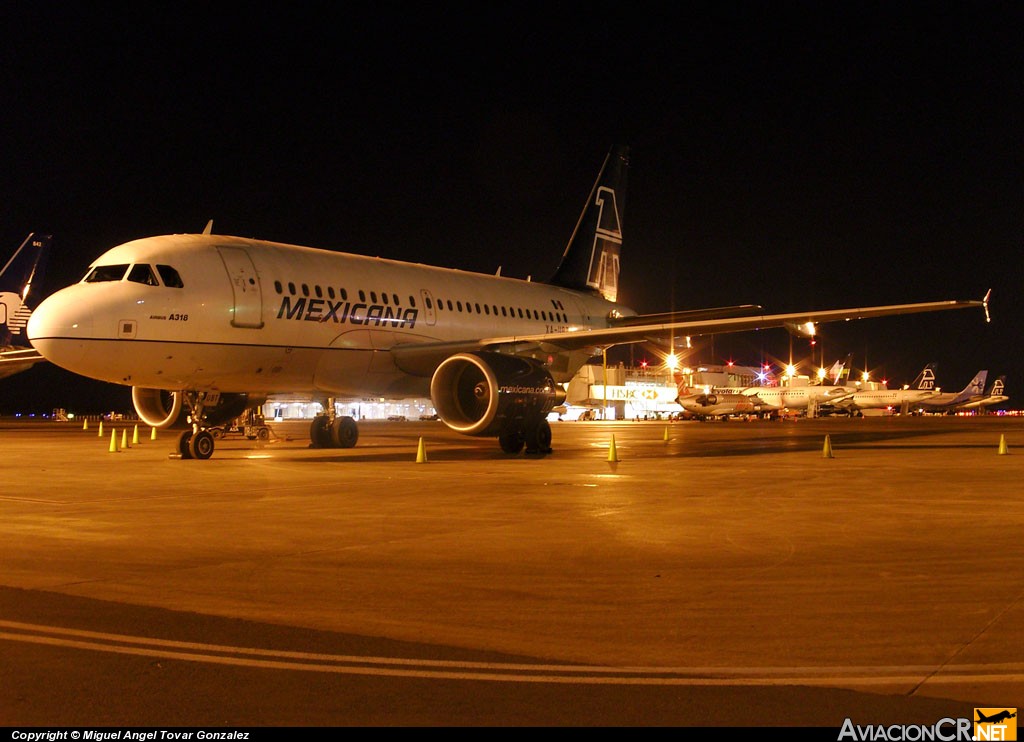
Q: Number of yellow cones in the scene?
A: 11